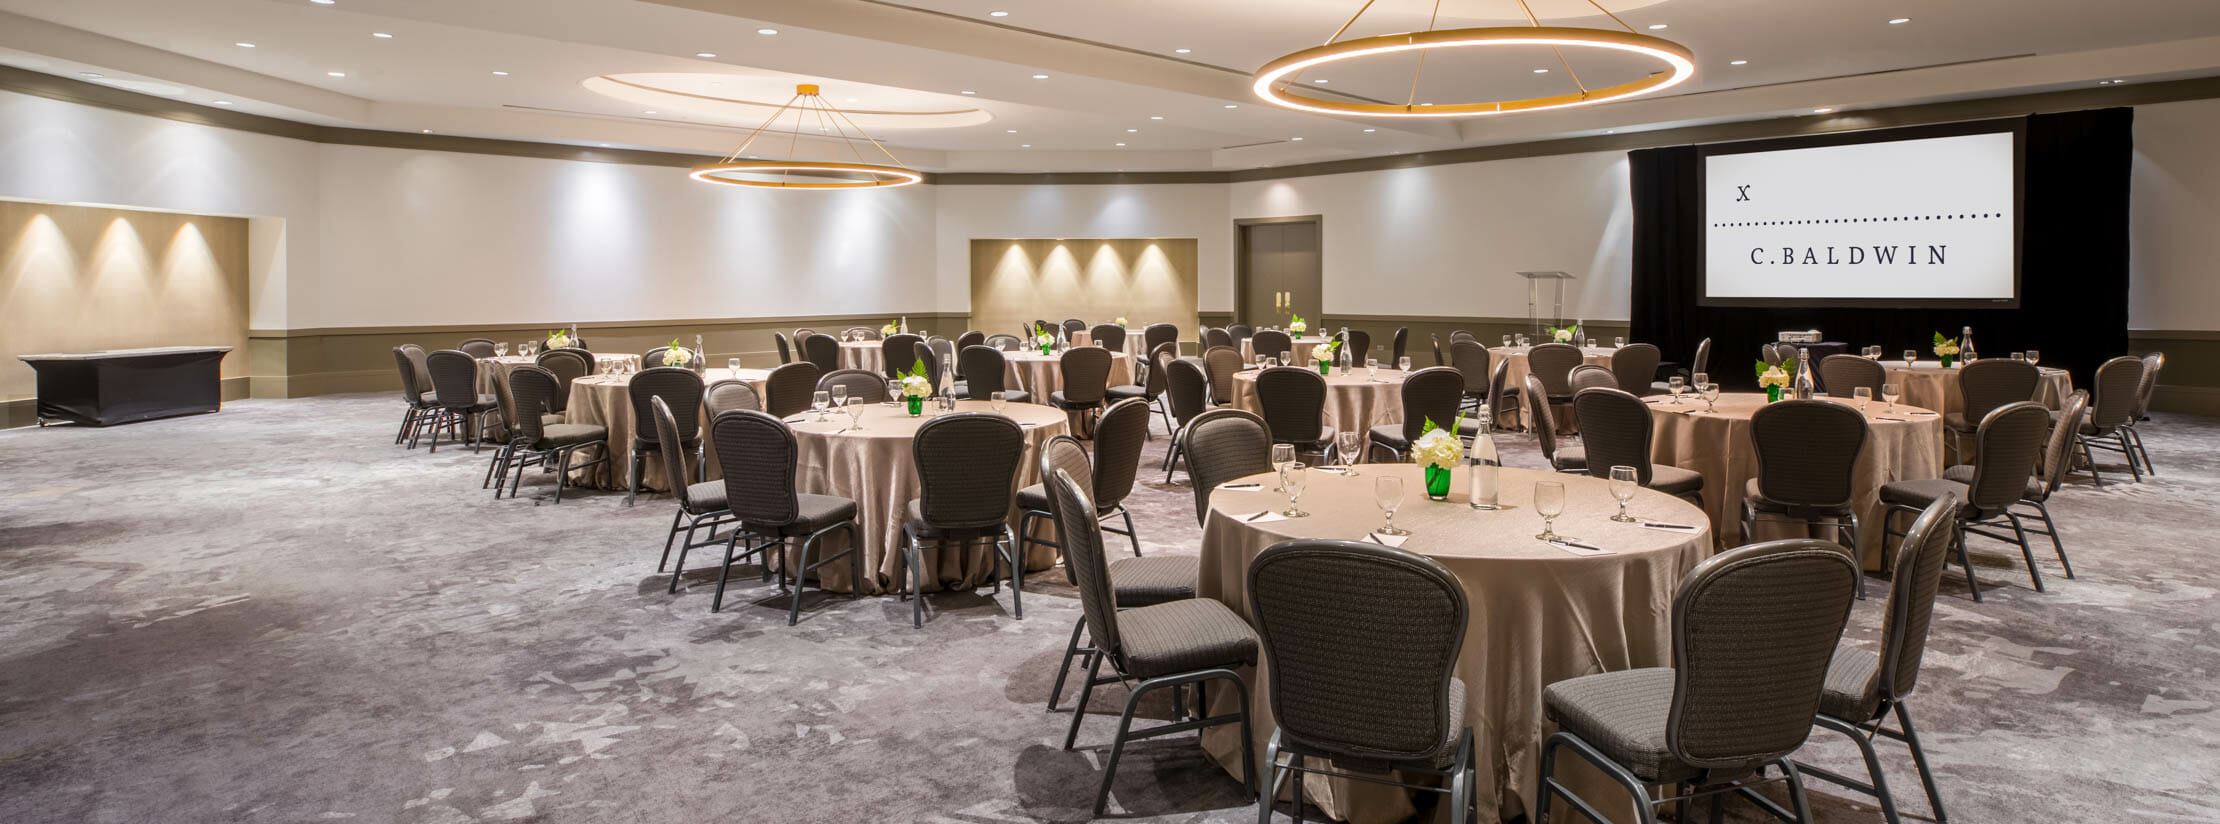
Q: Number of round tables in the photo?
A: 12